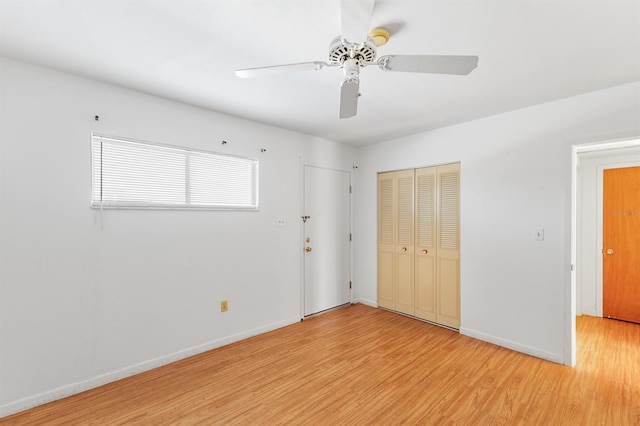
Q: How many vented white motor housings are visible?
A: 1